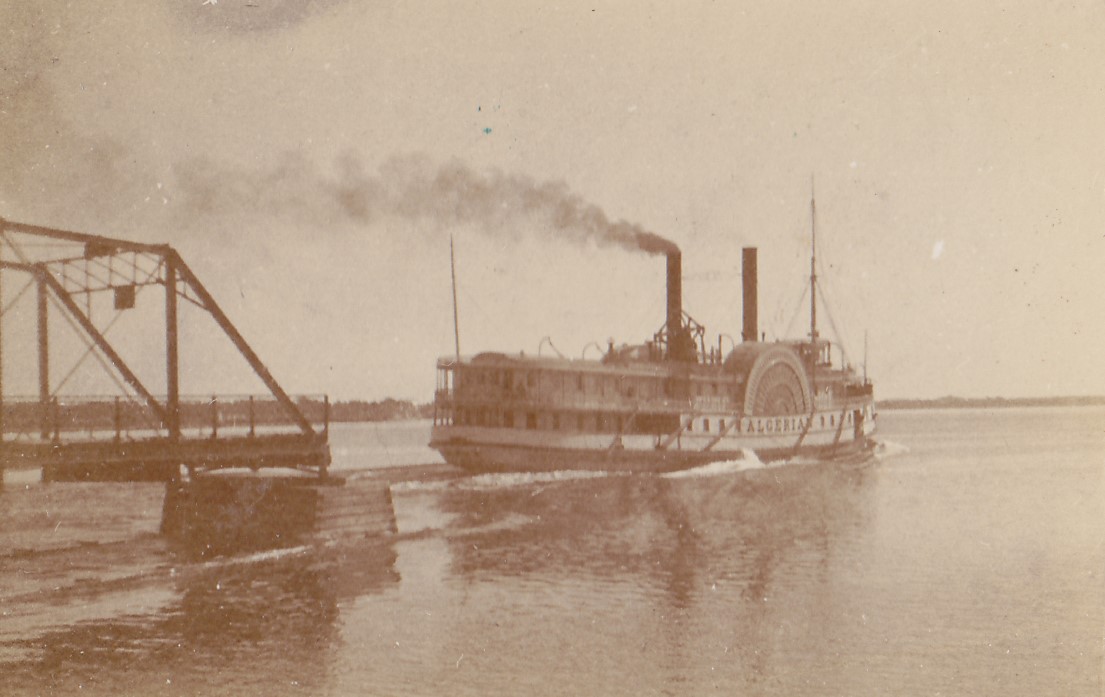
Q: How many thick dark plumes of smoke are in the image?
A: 1